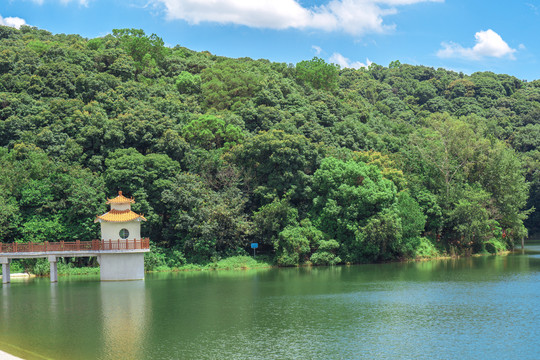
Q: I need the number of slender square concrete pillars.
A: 2